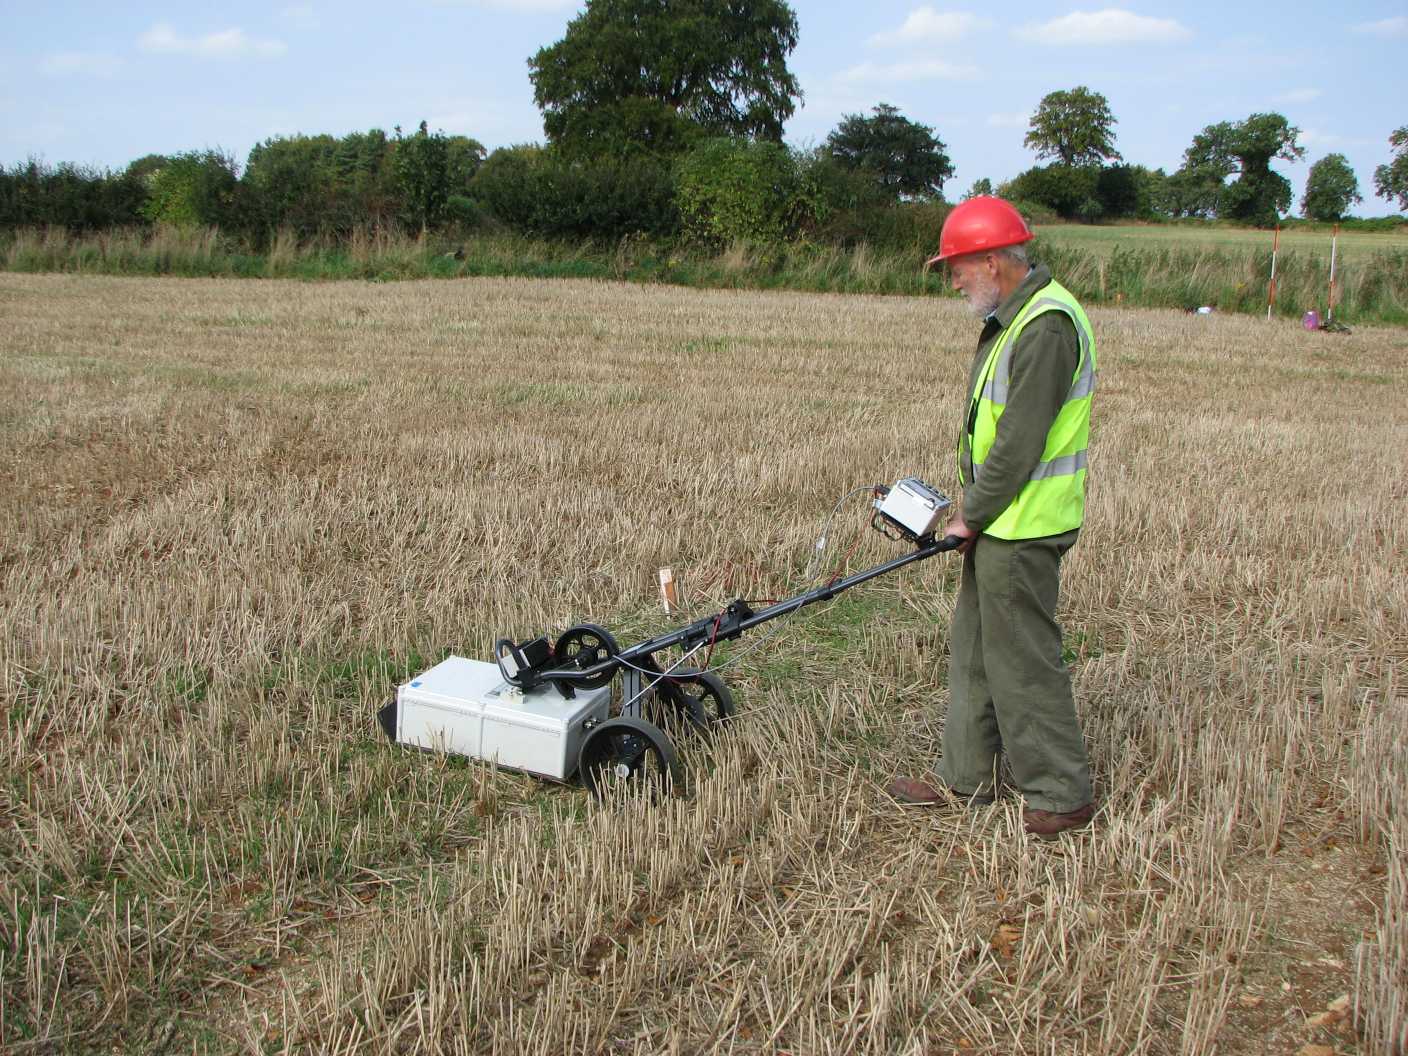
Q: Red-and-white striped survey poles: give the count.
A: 2